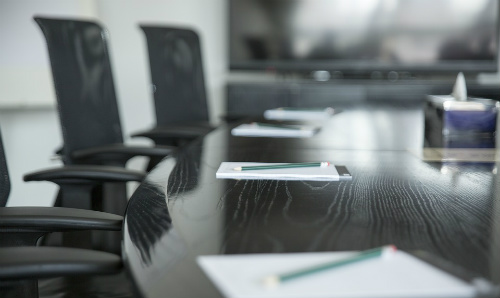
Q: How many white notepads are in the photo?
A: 4